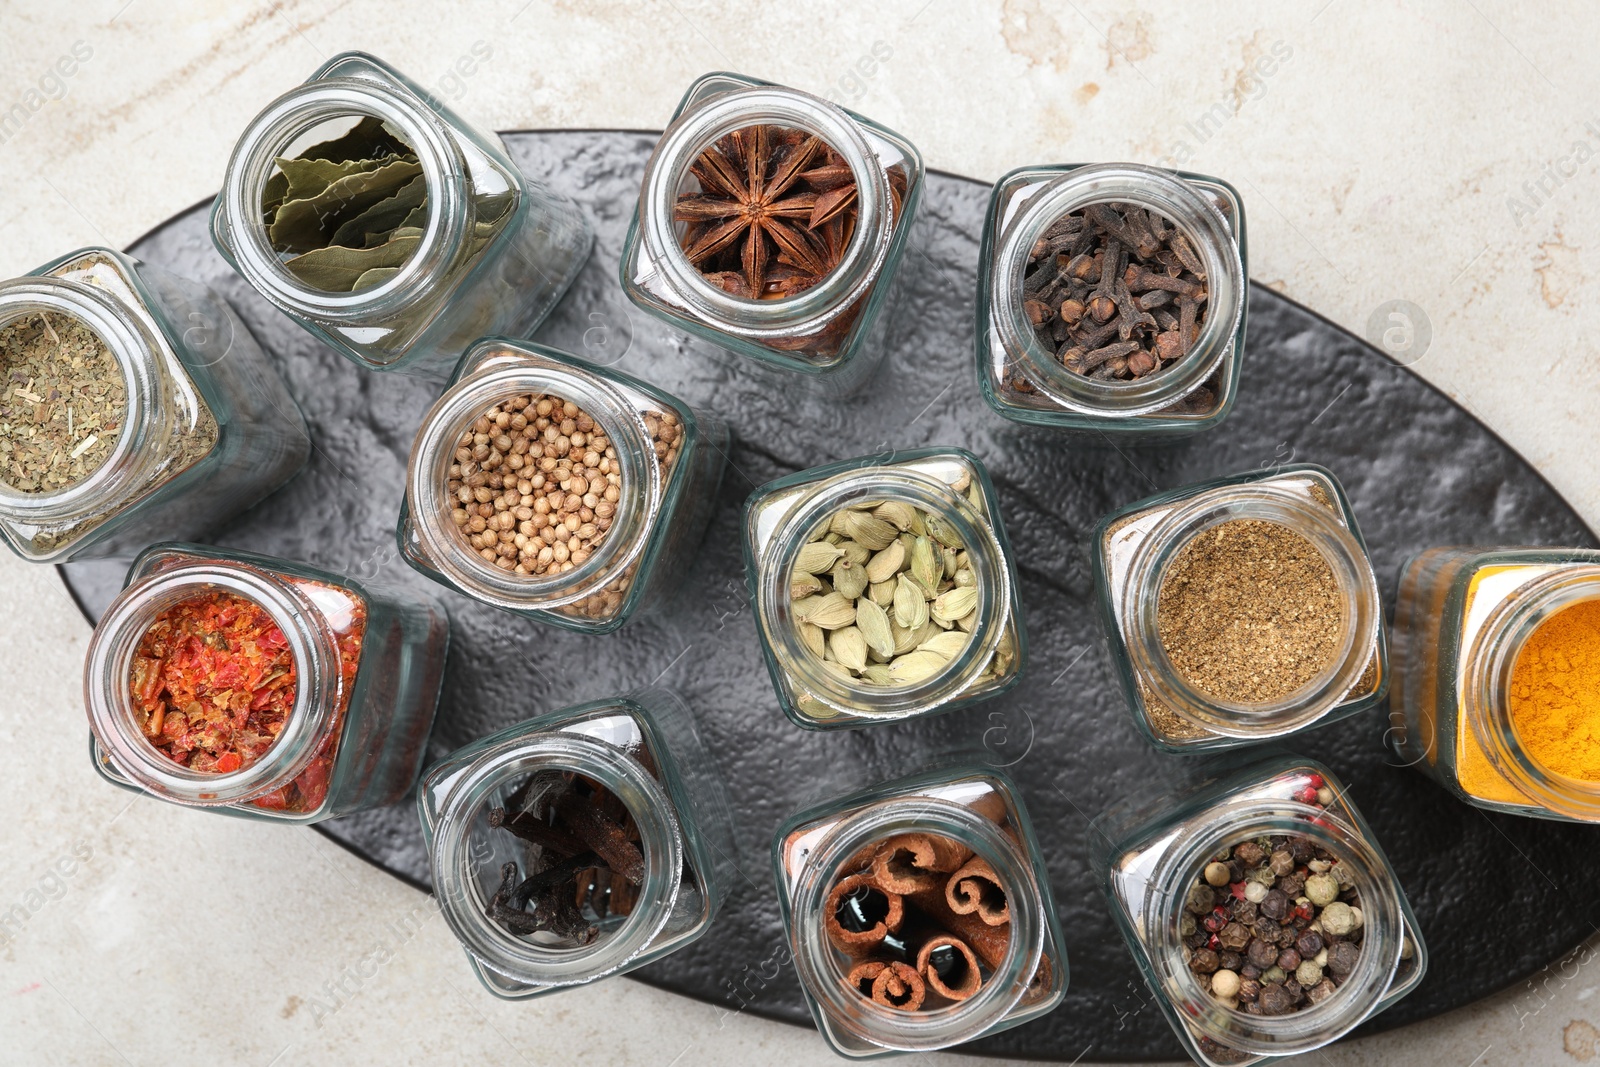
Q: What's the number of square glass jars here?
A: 12